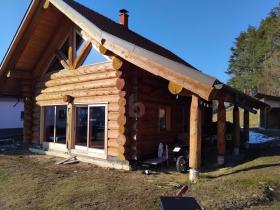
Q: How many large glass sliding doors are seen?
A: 2